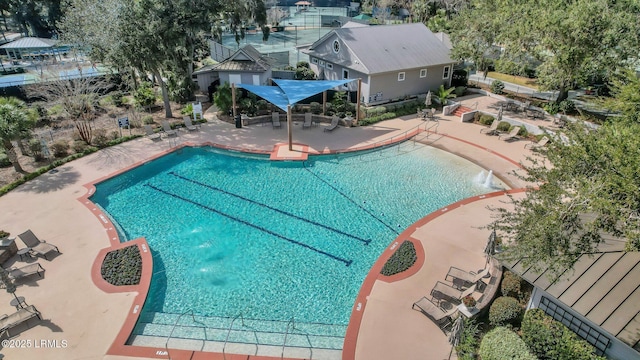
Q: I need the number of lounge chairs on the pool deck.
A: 15